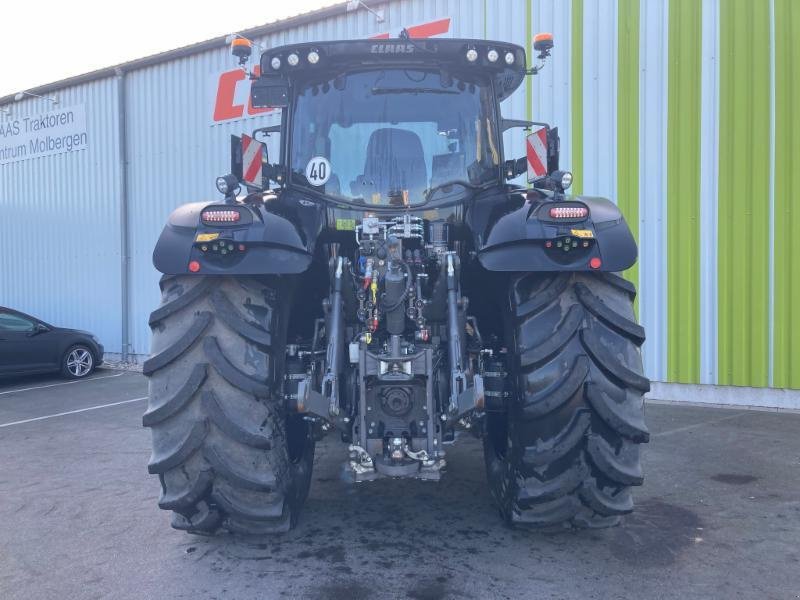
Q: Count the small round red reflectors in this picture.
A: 2